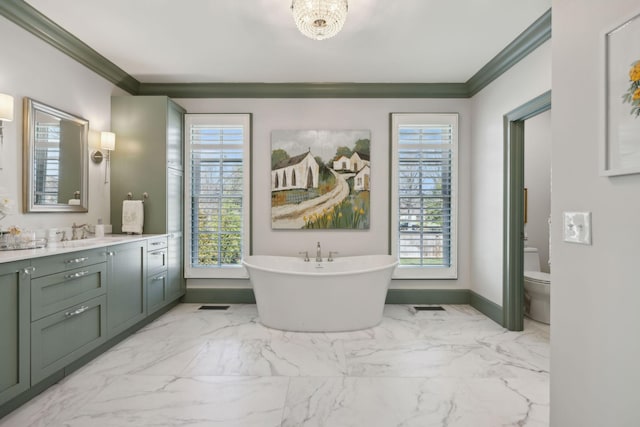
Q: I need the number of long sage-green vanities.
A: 1